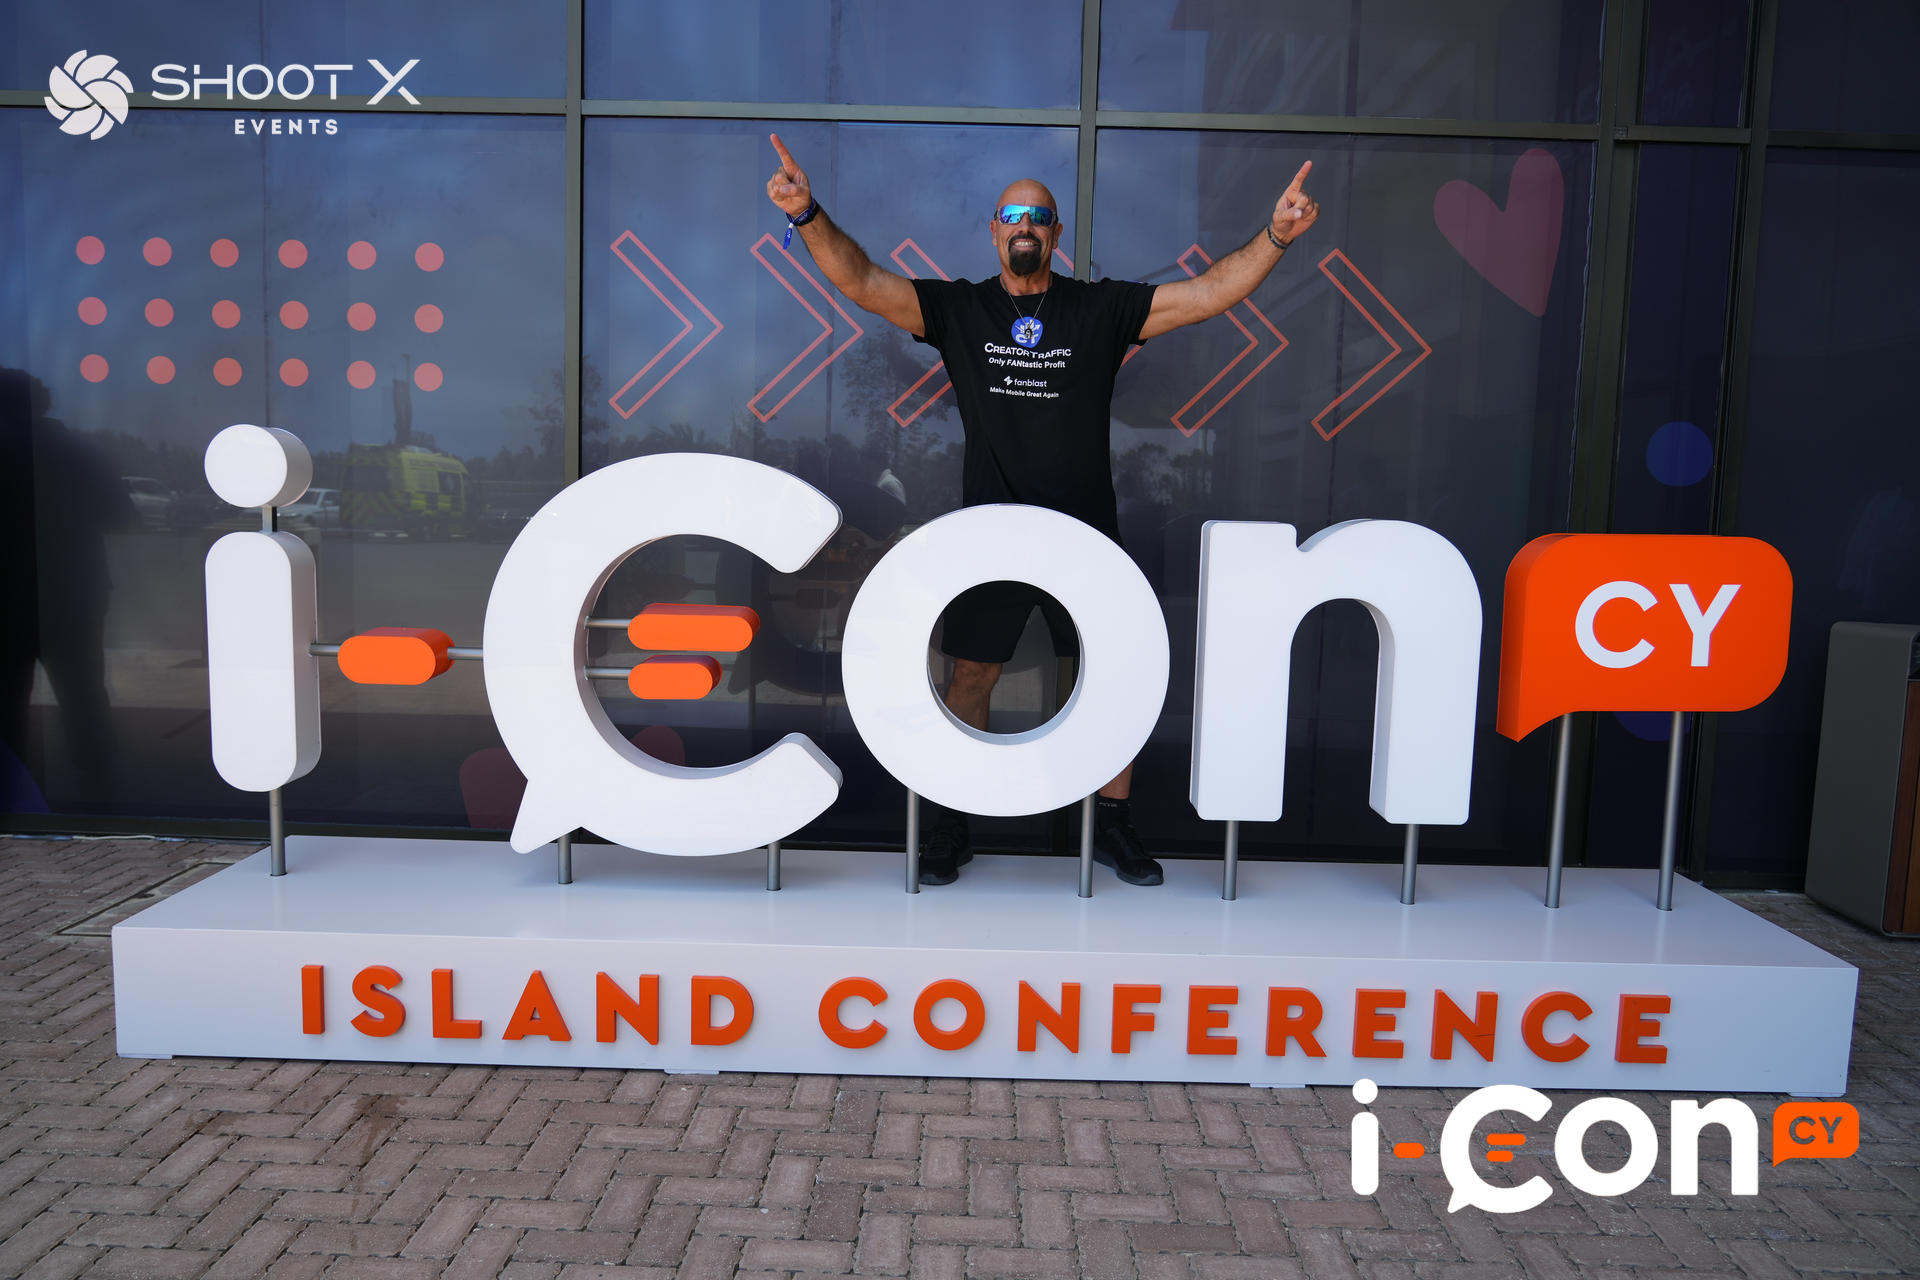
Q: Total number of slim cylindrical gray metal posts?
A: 9